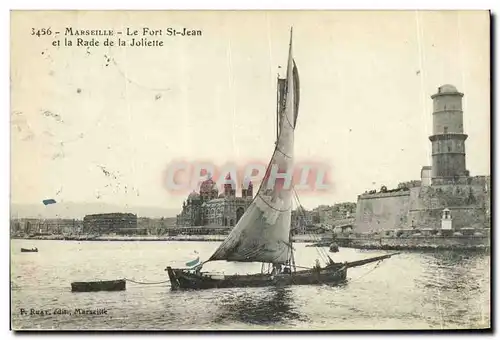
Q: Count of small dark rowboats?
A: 2